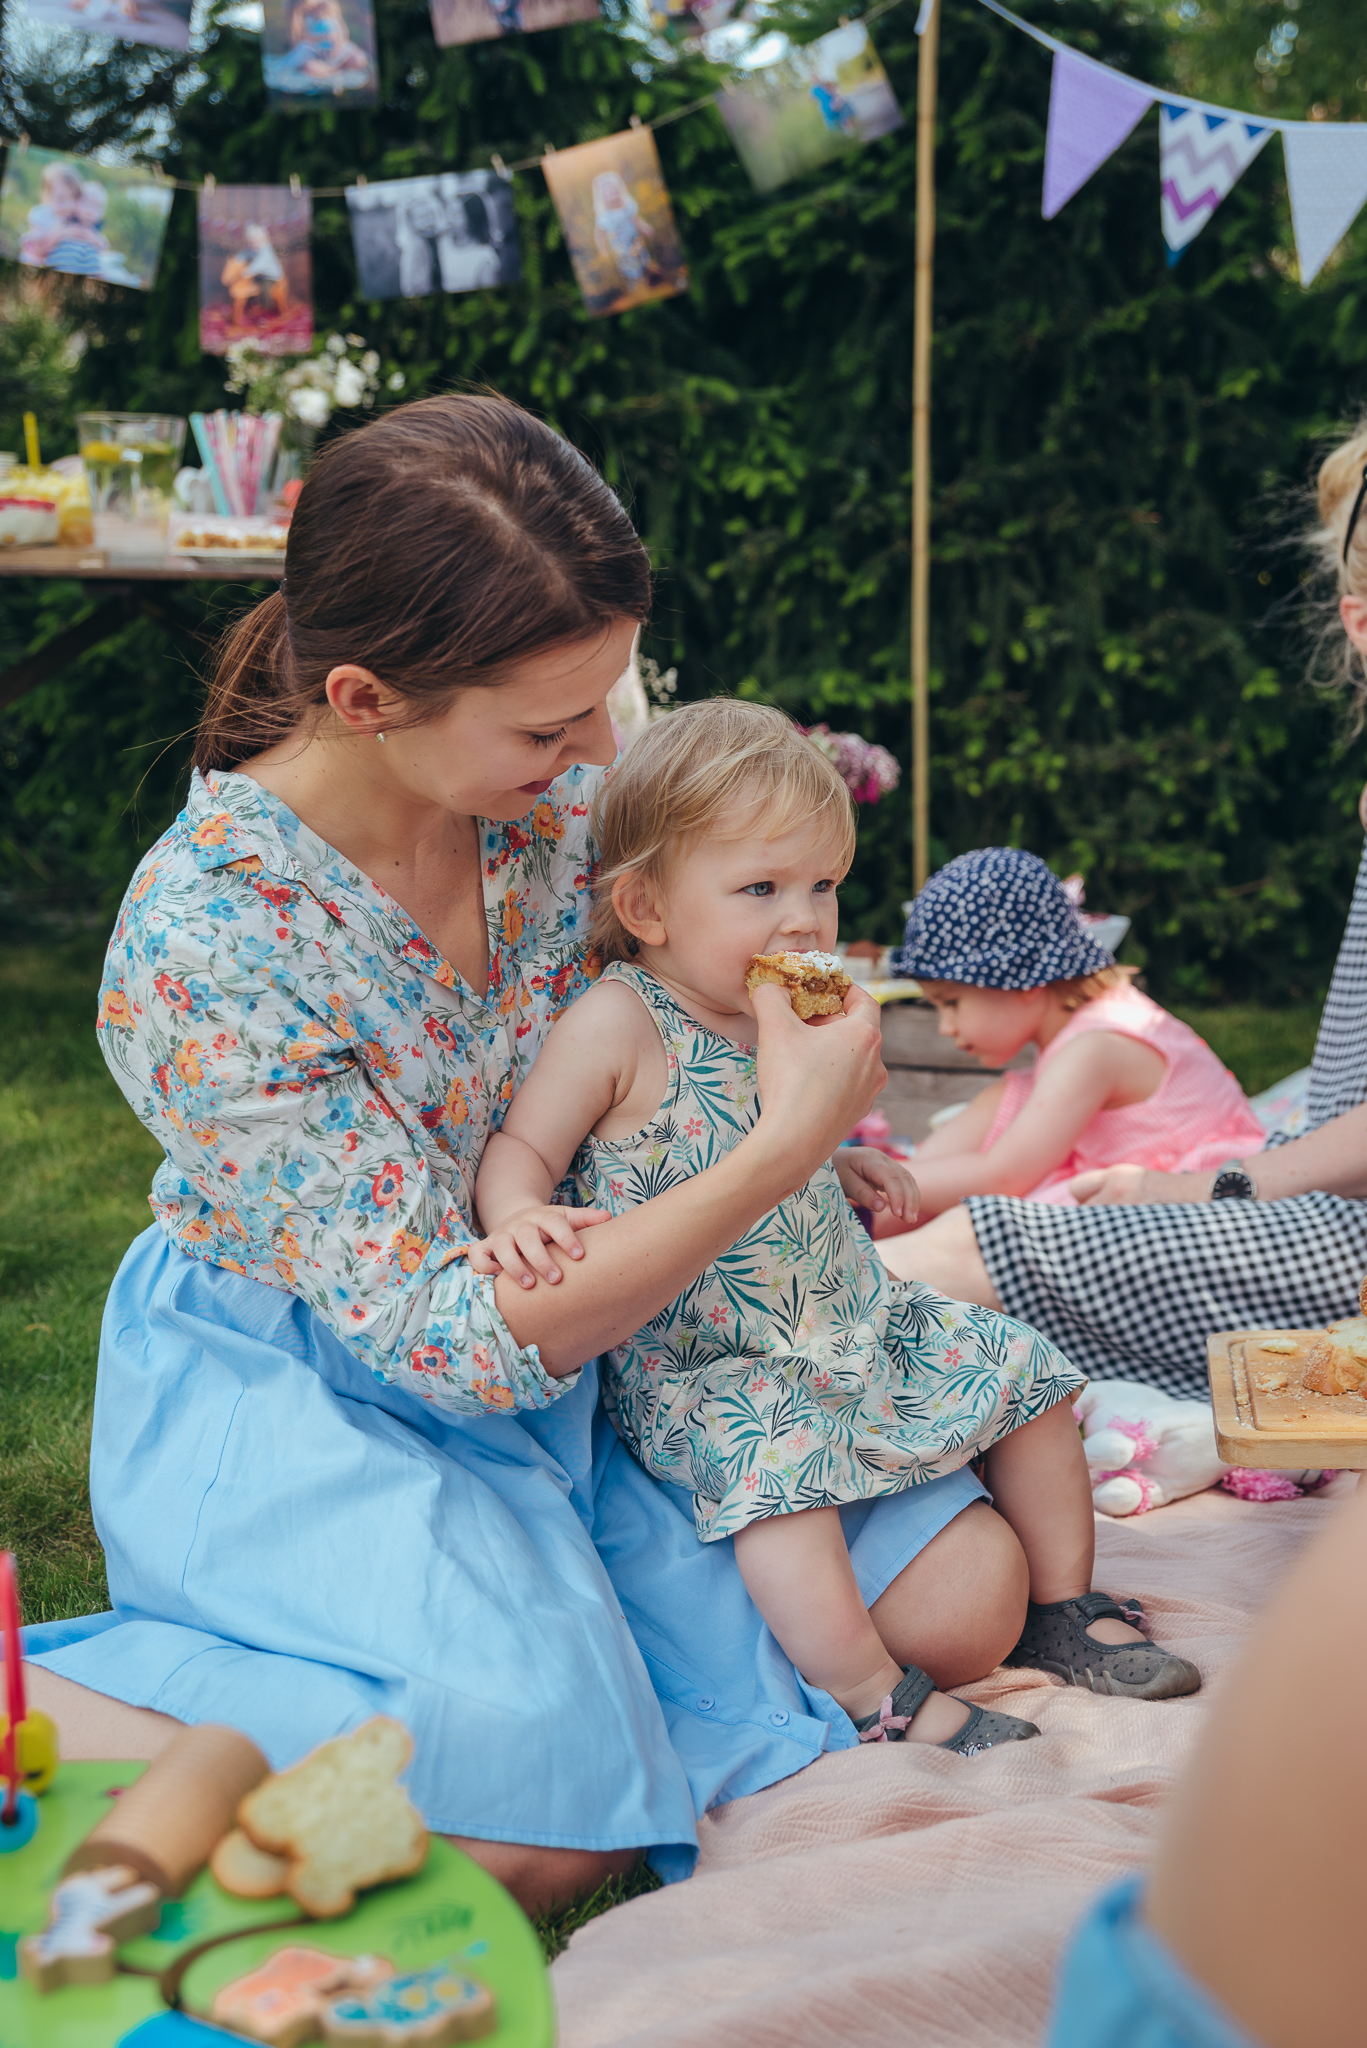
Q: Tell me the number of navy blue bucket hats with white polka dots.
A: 1